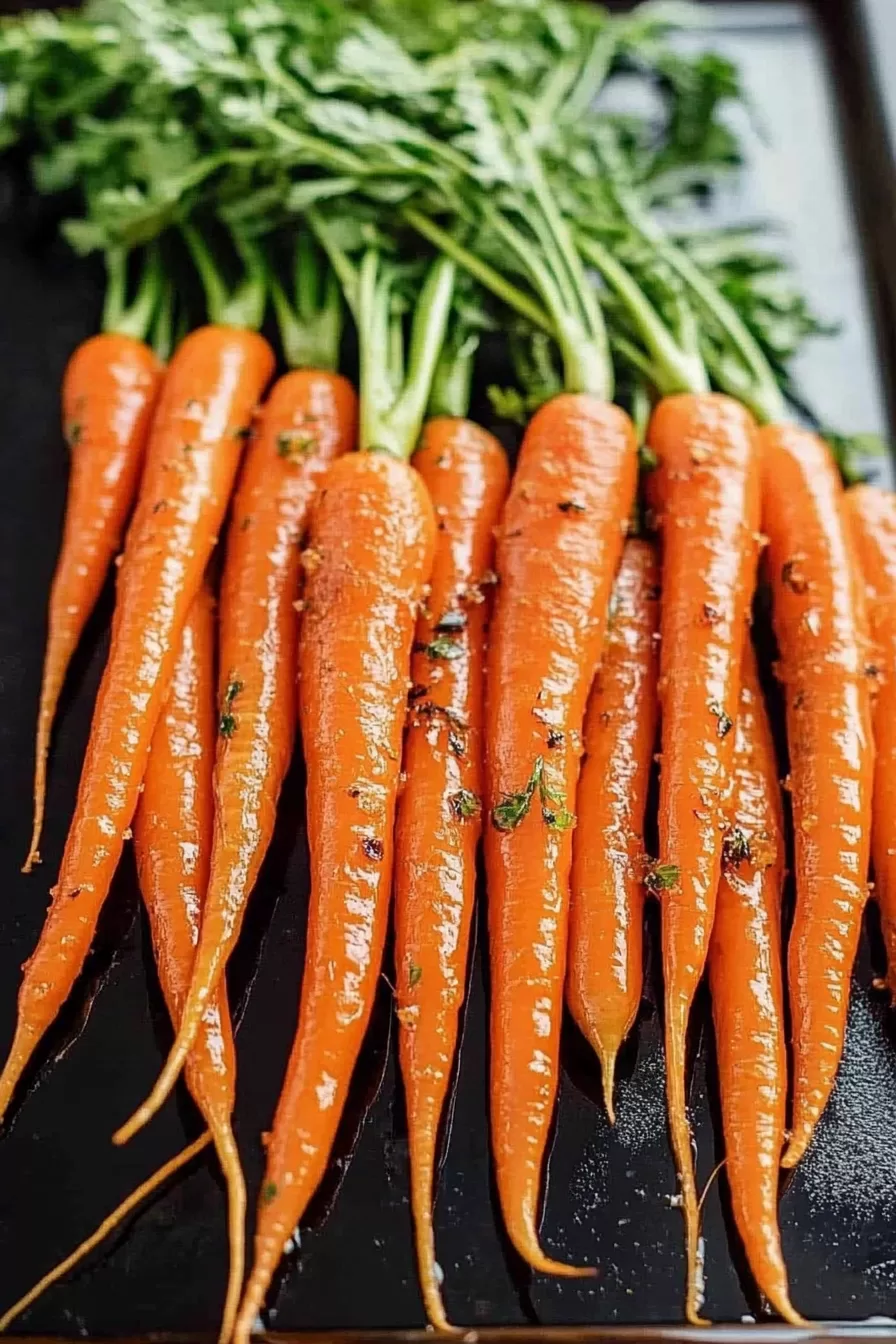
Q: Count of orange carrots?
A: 12